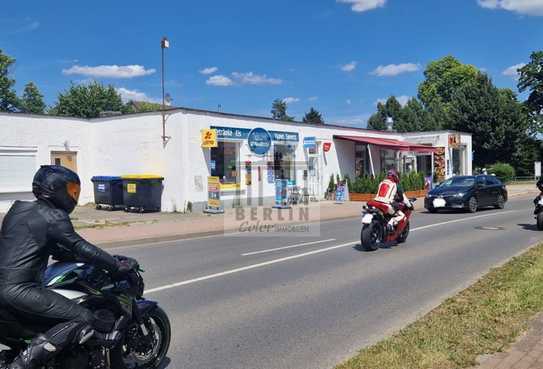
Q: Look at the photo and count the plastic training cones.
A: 0